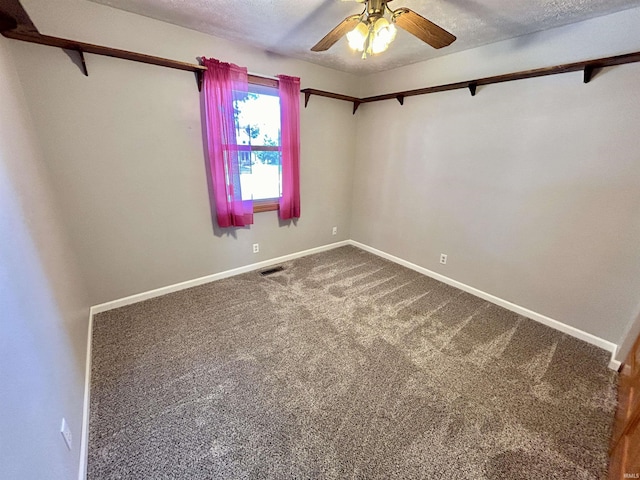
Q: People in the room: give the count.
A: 0